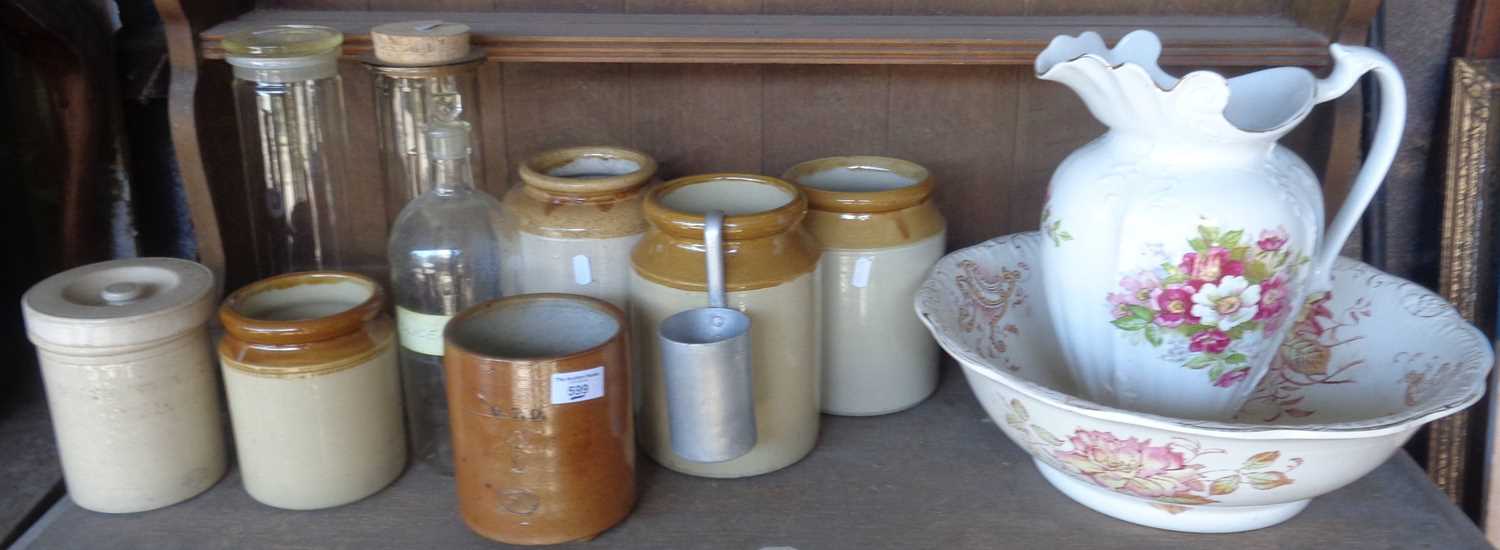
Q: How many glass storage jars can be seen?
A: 2